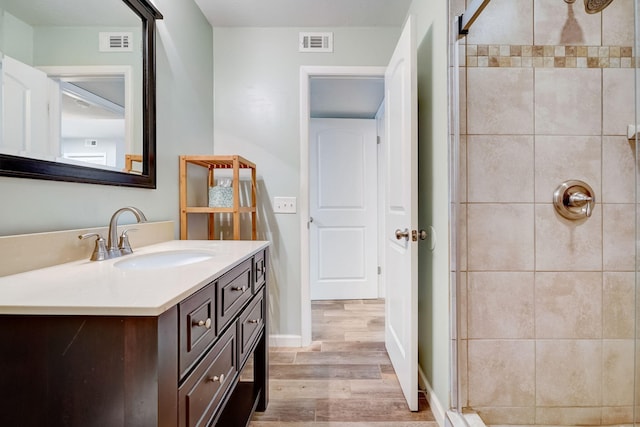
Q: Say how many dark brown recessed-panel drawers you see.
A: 5